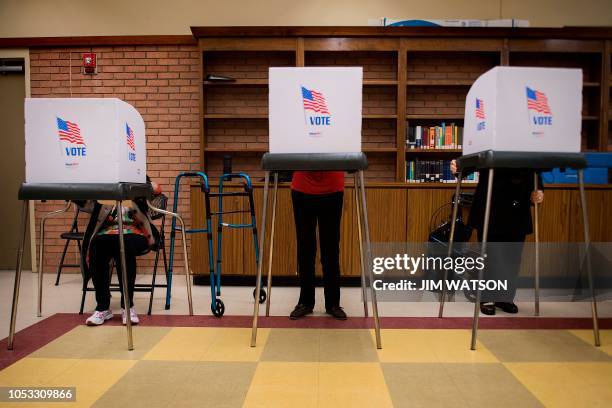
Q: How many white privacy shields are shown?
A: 3